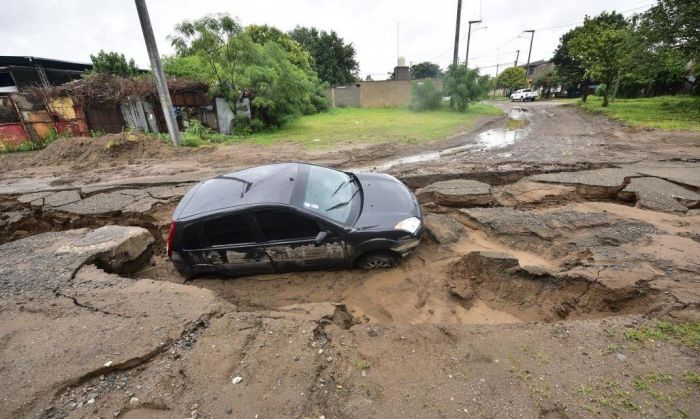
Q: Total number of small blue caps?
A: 0